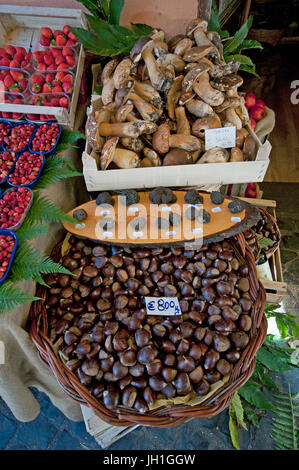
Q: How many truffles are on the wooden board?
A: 13